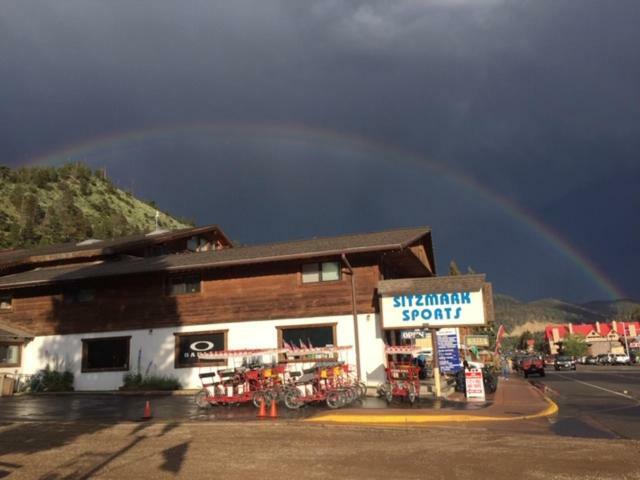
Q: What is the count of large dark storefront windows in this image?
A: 3